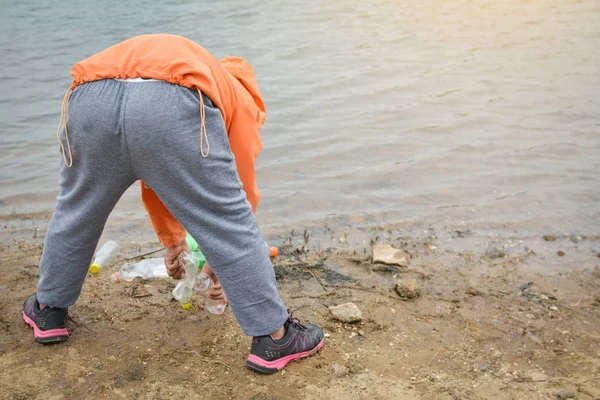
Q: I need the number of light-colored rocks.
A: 2